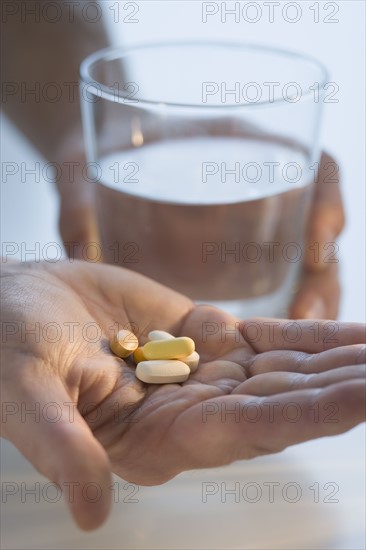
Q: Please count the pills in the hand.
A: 6